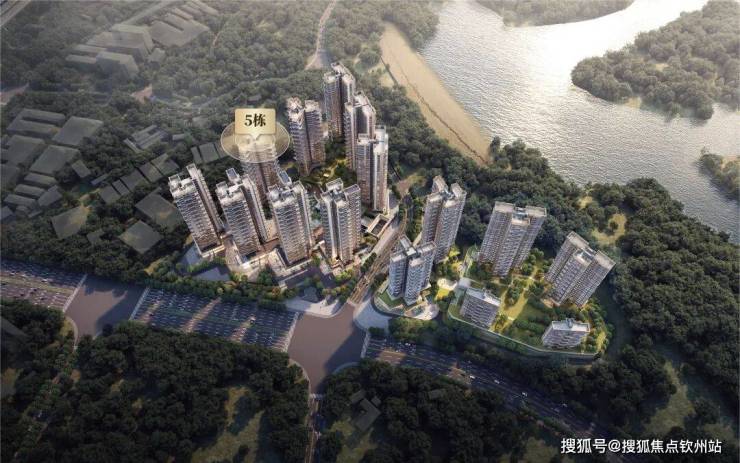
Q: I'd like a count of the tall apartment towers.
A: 13